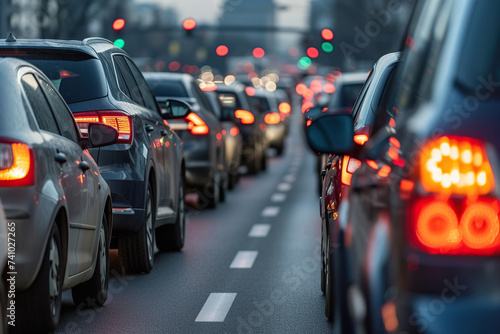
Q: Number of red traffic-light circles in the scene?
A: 6